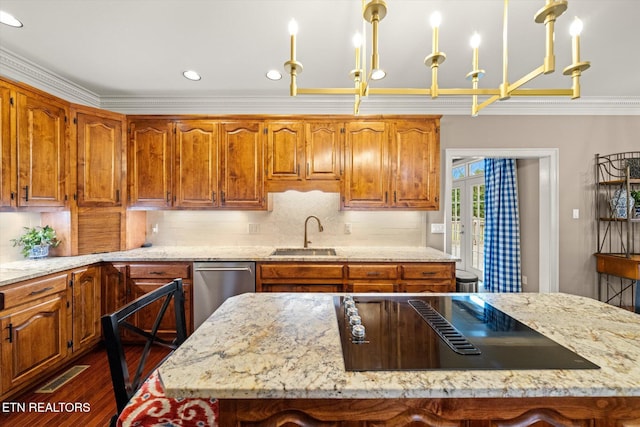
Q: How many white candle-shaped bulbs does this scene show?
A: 5